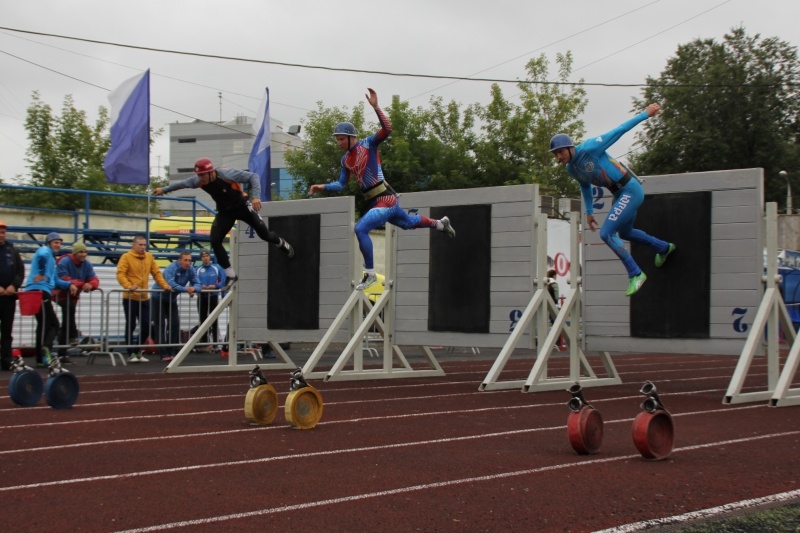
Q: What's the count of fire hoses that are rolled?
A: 6